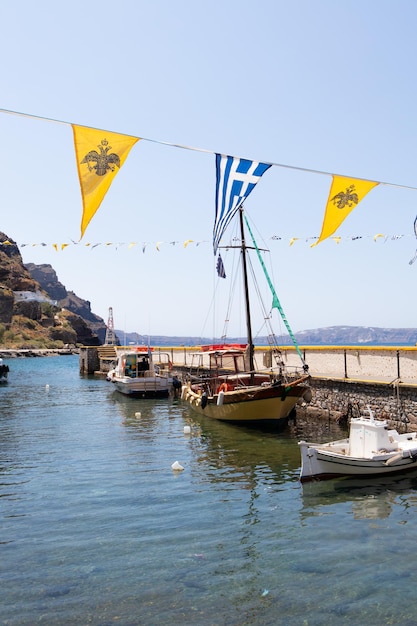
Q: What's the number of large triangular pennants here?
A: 3